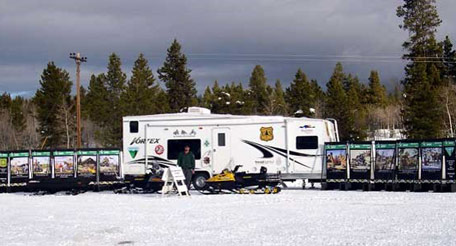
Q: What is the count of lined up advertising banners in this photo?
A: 12